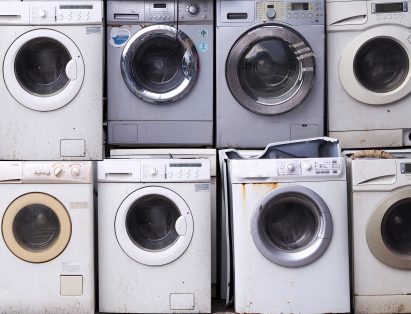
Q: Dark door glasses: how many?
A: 8